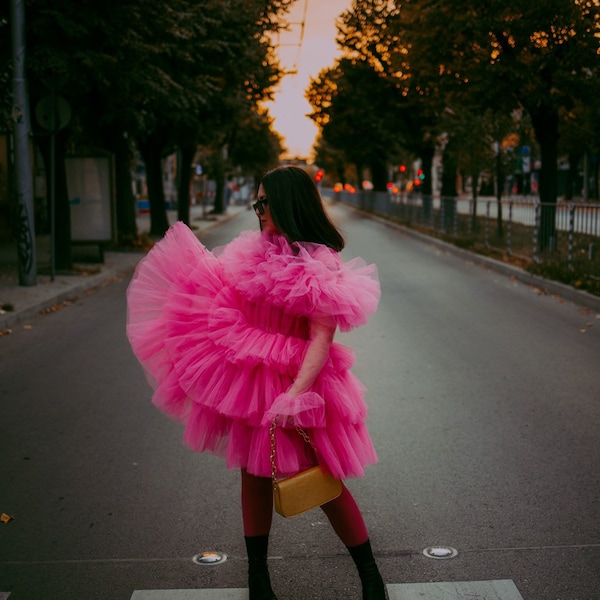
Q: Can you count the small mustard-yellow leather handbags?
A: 1